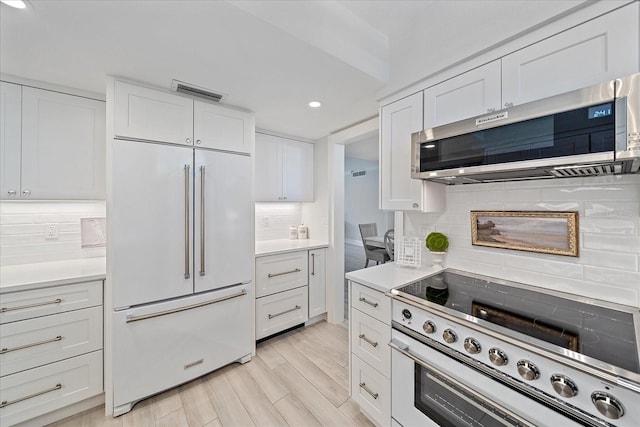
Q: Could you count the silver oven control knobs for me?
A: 7